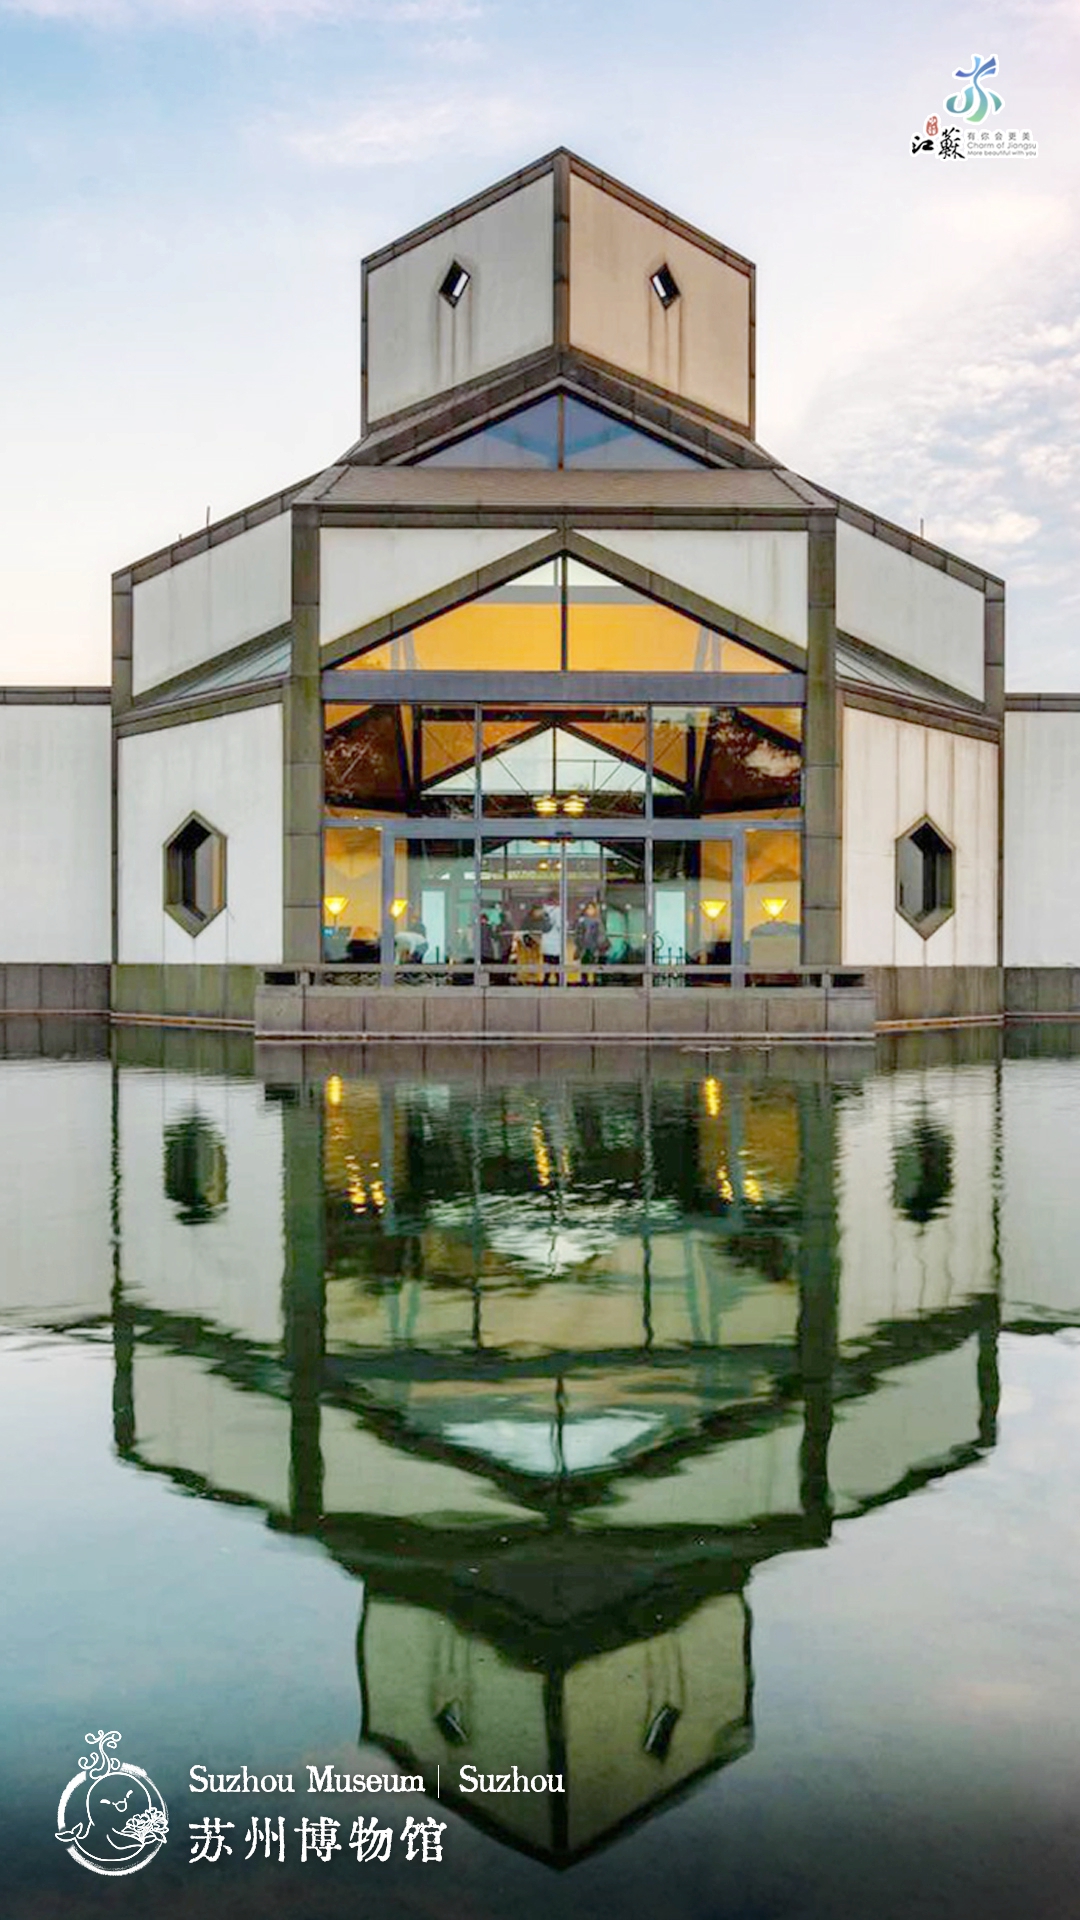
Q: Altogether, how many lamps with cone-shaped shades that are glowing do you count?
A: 4